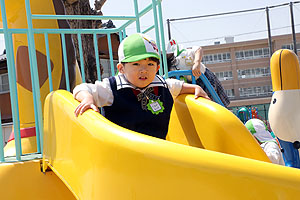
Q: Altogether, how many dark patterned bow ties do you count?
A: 1